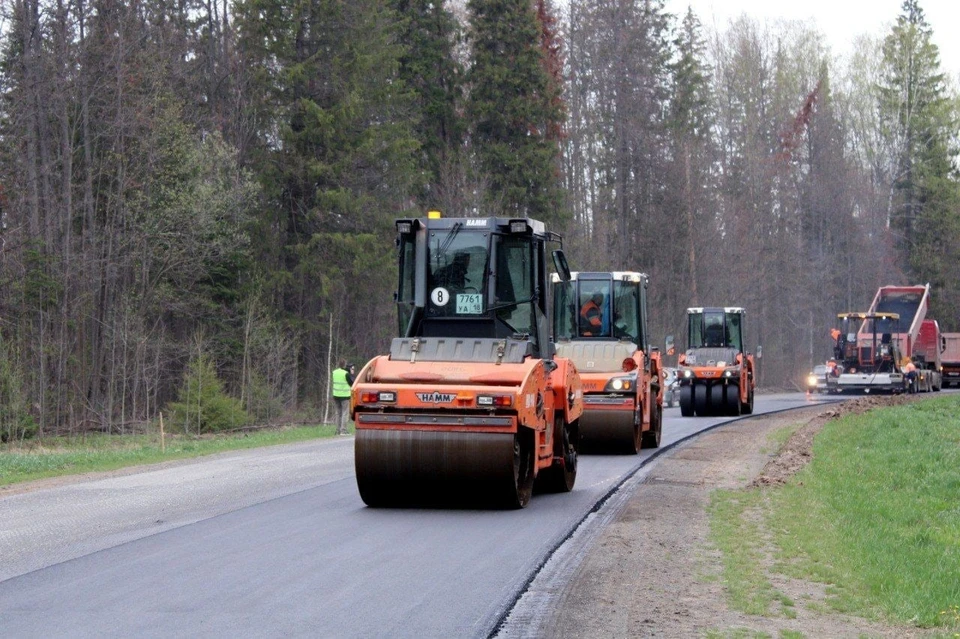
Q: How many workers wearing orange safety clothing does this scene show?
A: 4